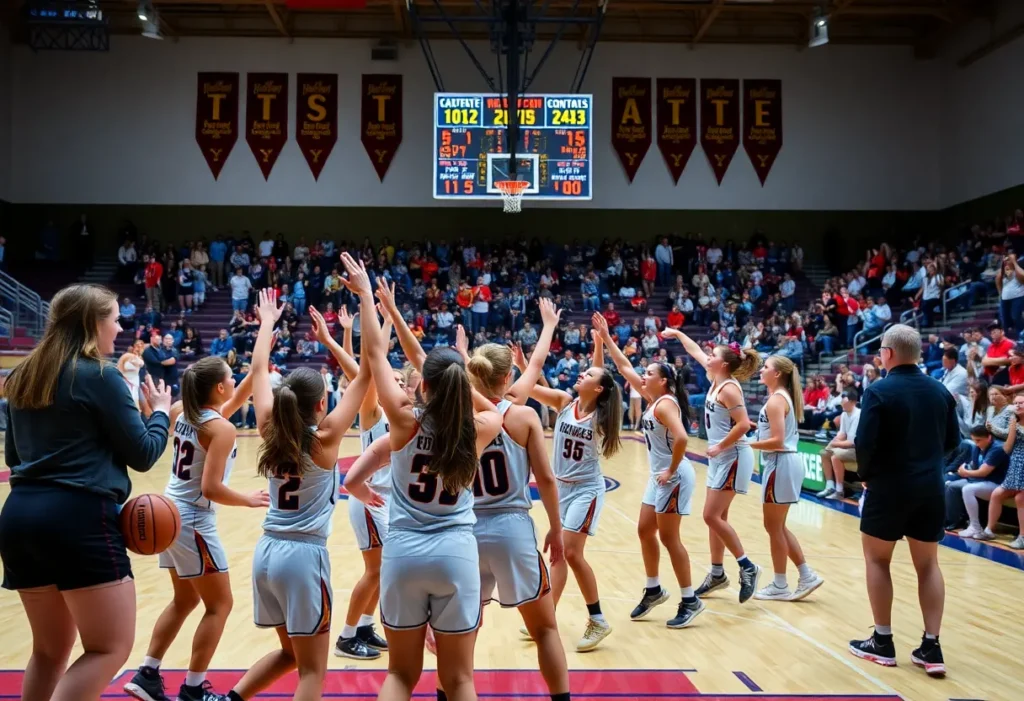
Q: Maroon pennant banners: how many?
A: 8